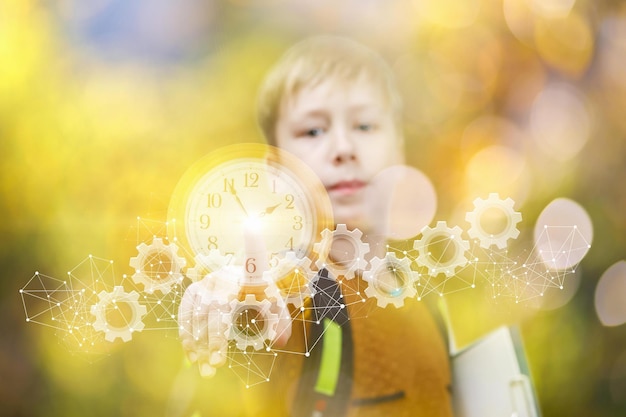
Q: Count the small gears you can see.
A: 9